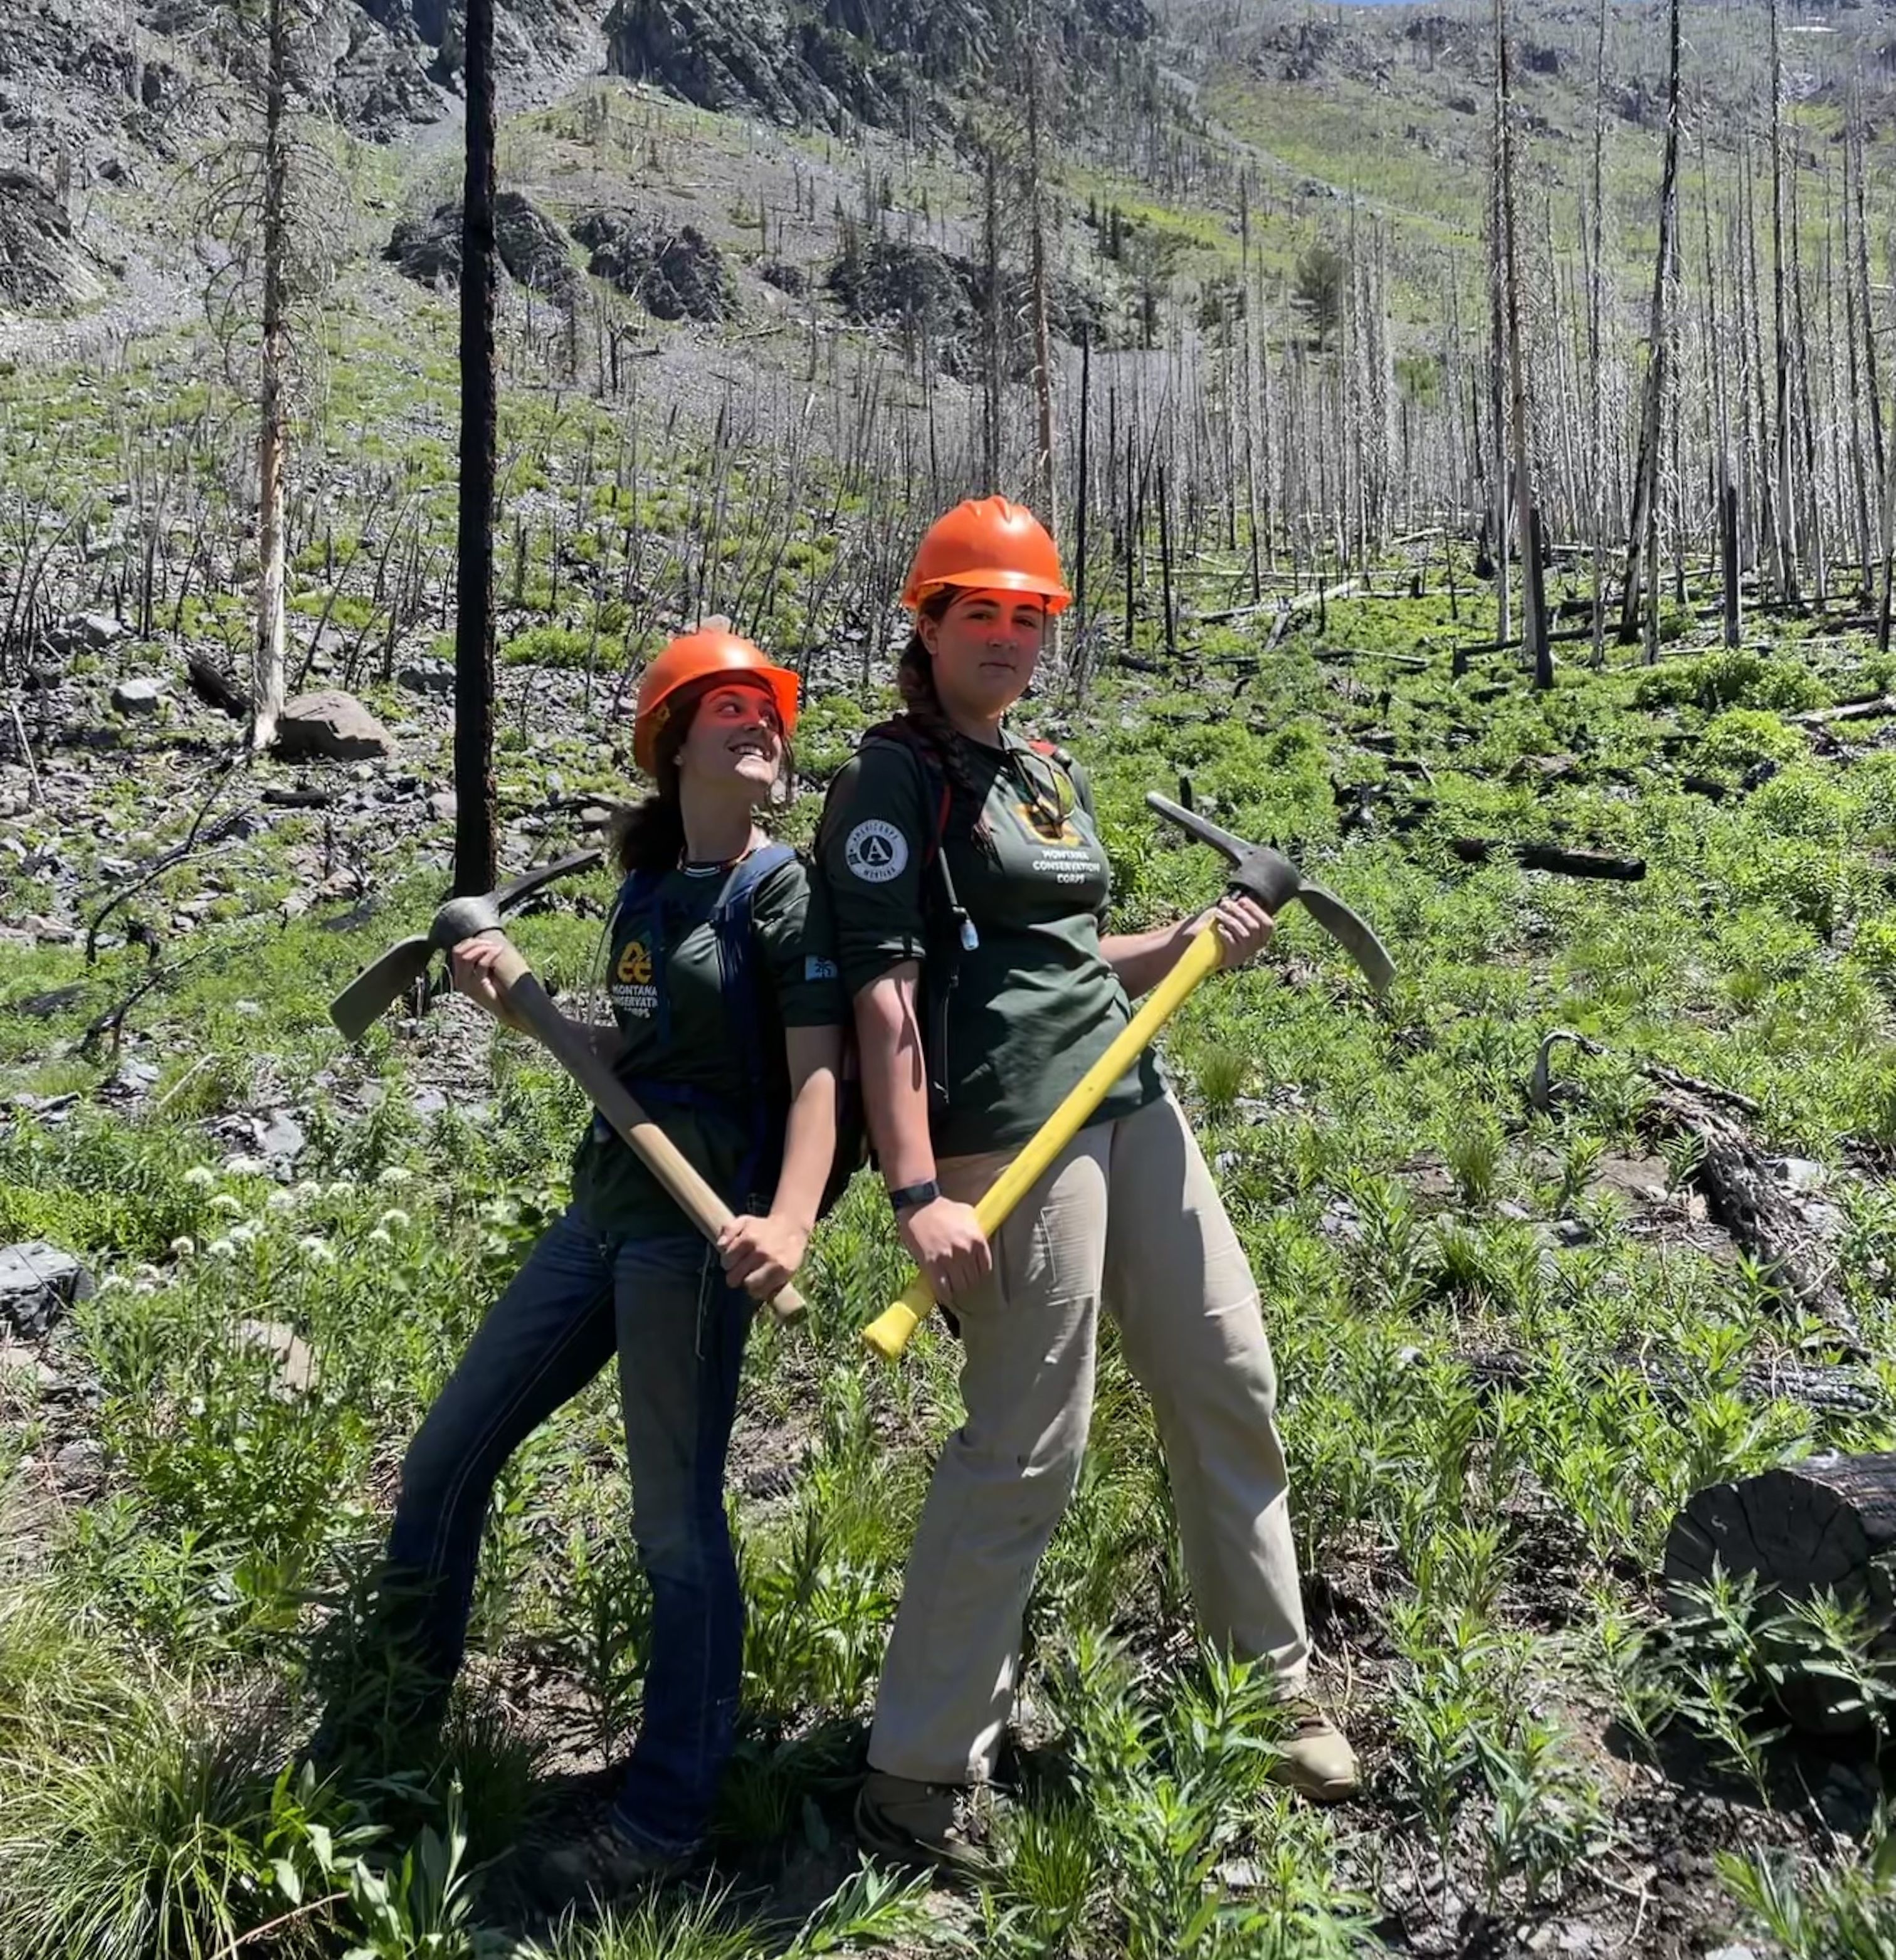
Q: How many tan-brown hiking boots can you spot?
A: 2